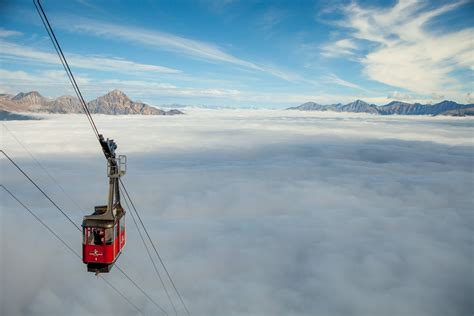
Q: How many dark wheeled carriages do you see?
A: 1